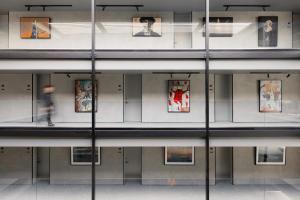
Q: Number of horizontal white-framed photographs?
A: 3